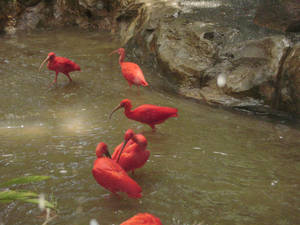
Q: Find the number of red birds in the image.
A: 6